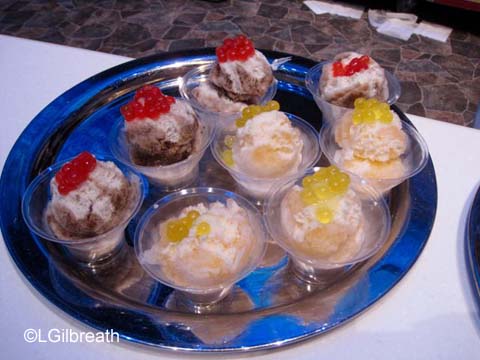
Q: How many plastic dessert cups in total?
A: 8